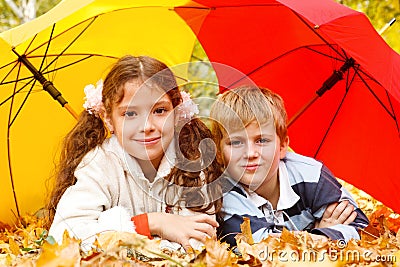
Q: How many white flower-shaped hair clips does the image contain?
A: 2